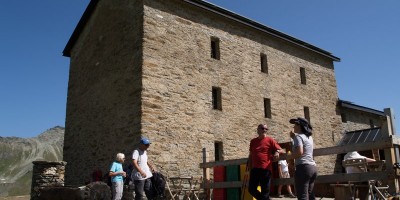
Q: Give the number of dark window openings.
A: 7